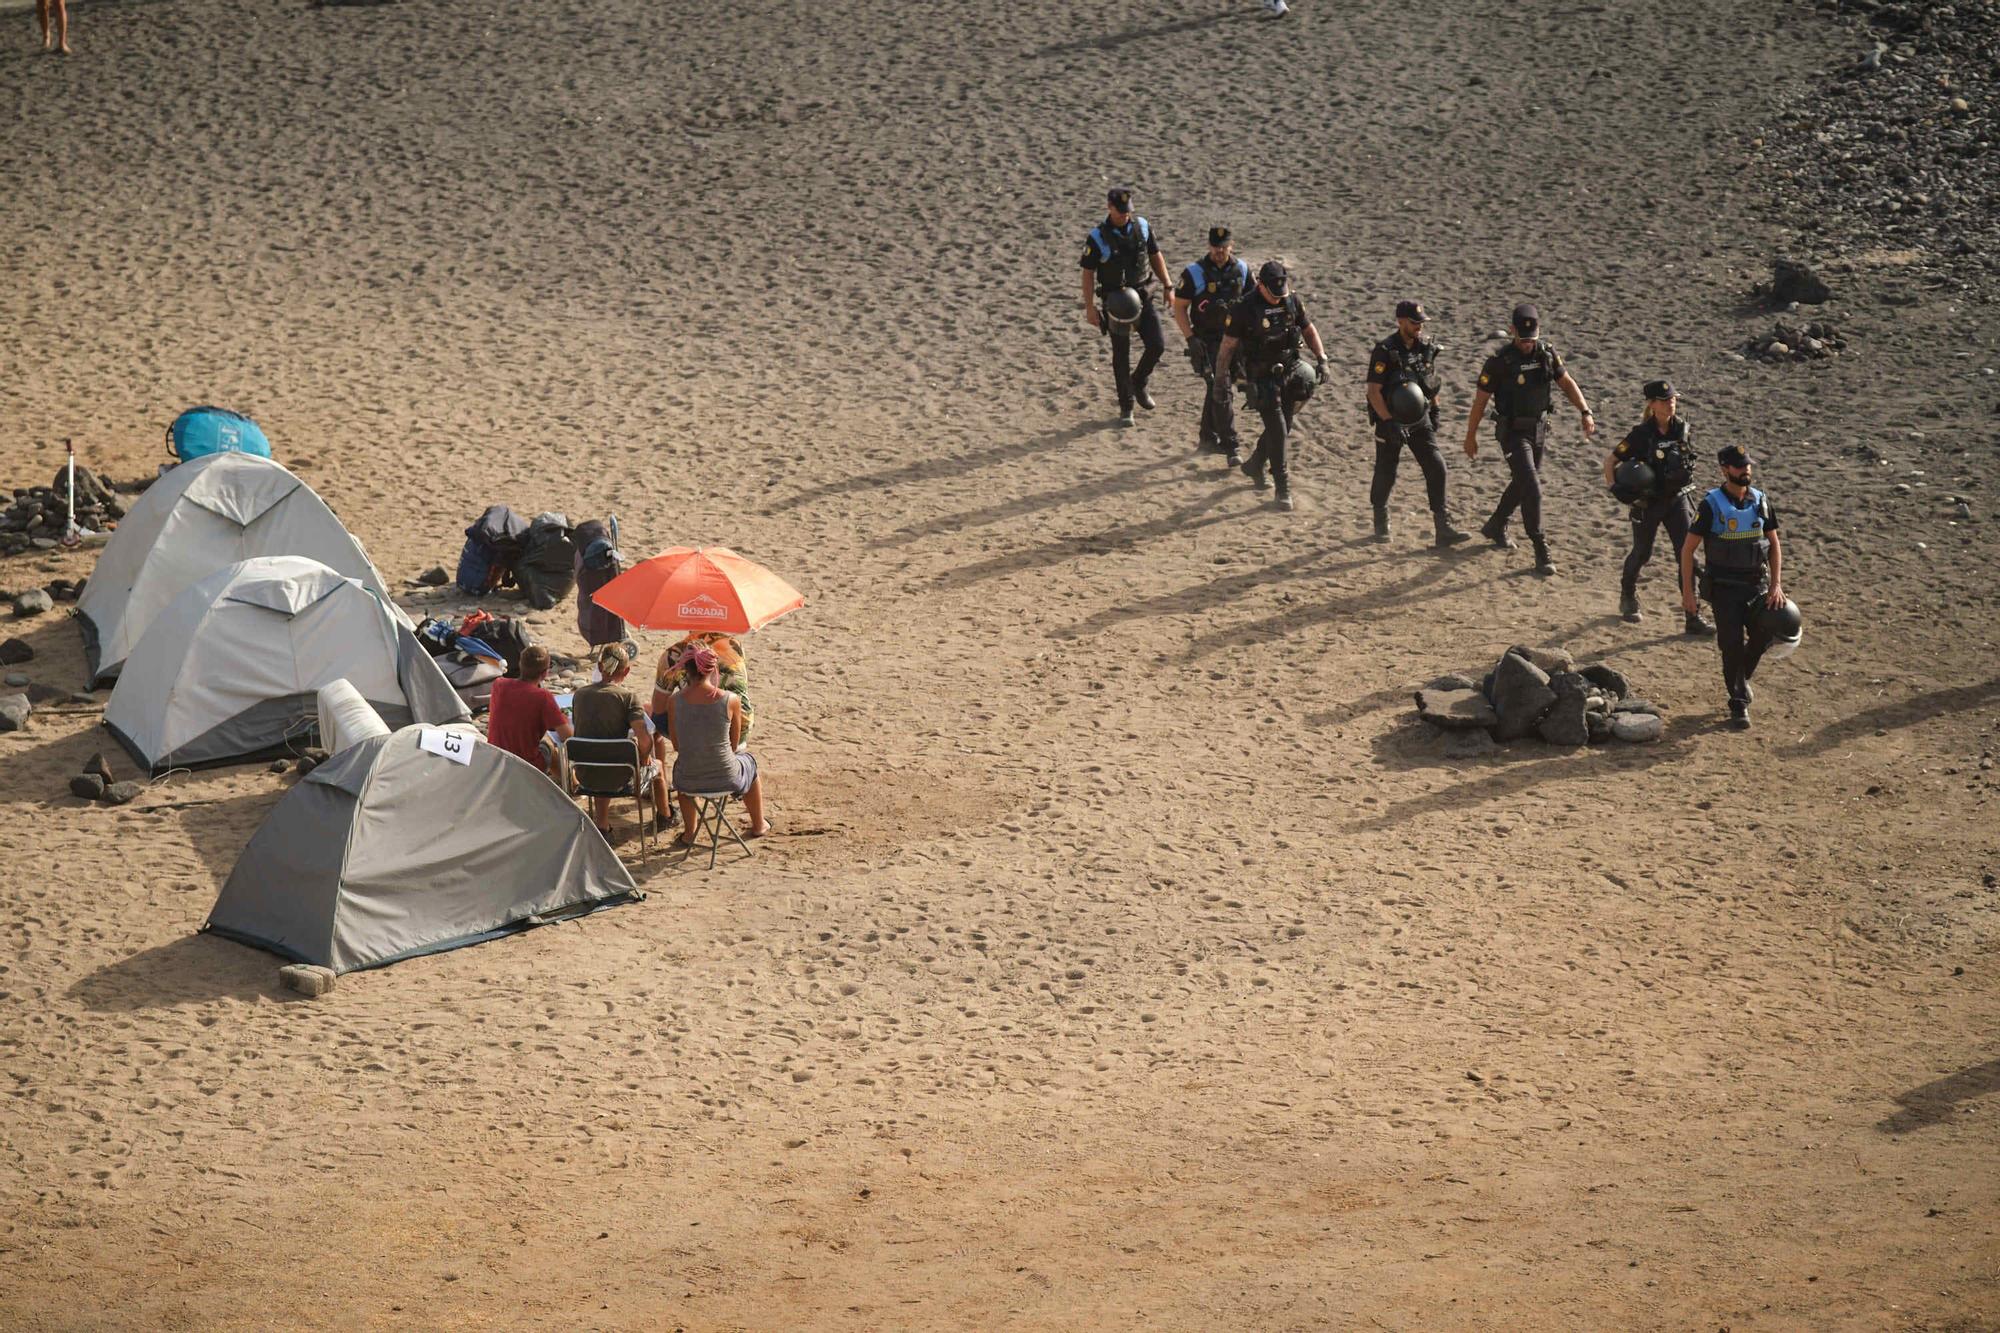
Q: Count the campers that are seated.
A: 4